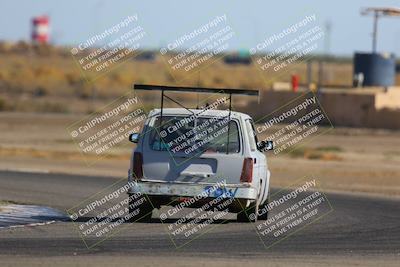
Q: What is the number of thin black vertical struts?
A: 2